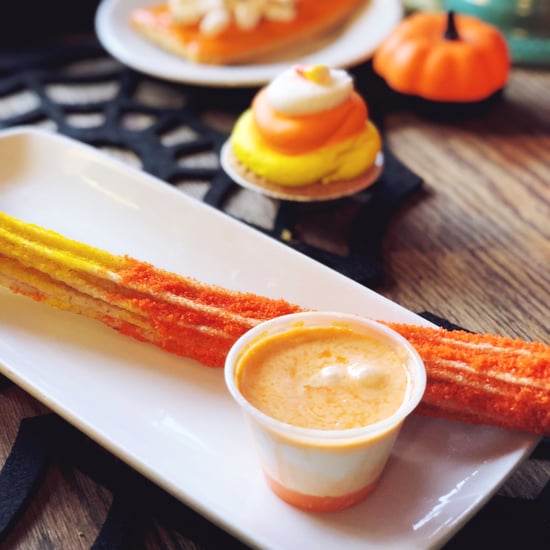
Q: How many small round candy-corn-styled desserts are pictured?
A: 1